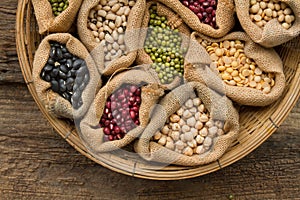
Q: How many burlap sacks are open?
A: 9